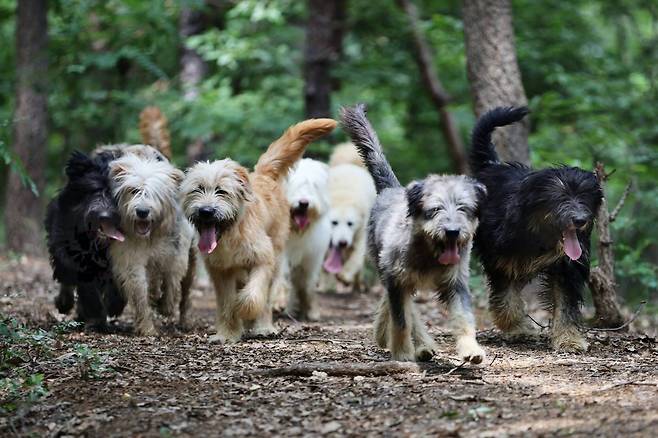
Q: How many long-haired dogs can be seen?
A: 7